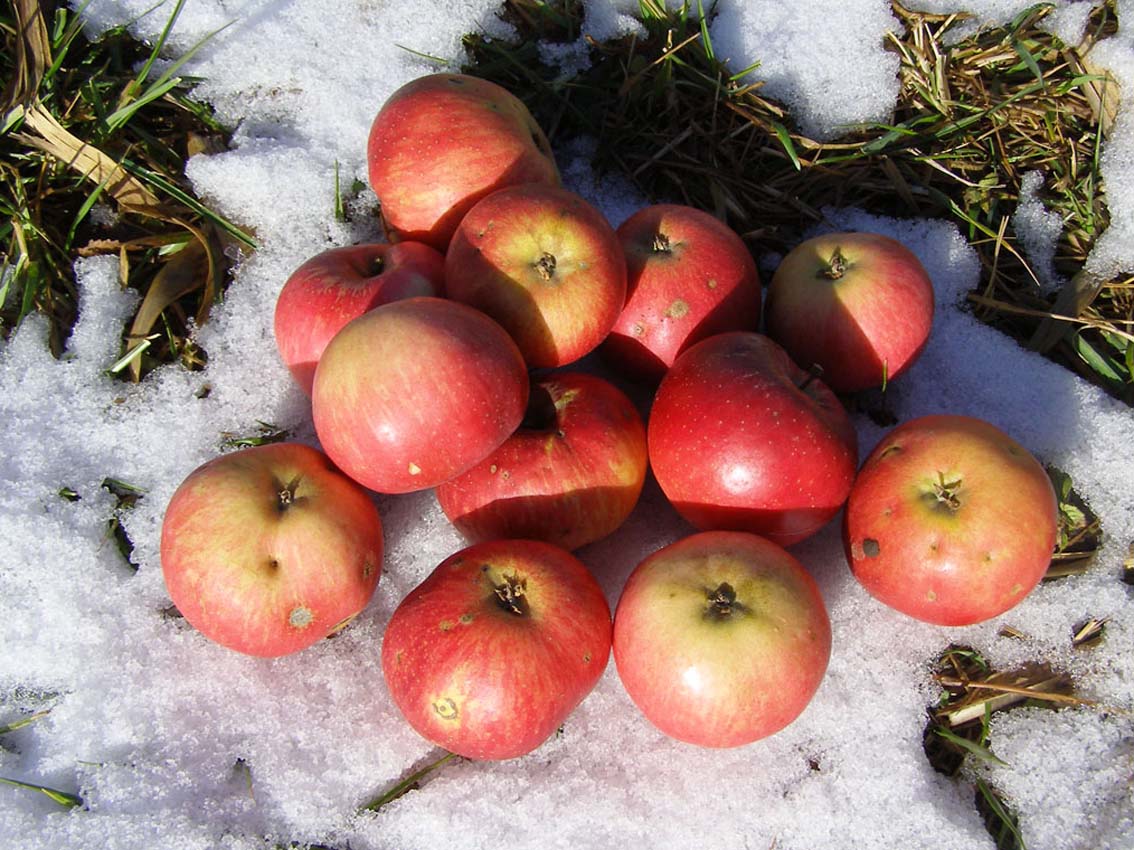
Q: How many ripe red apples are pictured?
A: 12